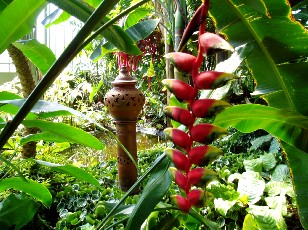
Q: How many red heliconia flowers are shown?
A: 14